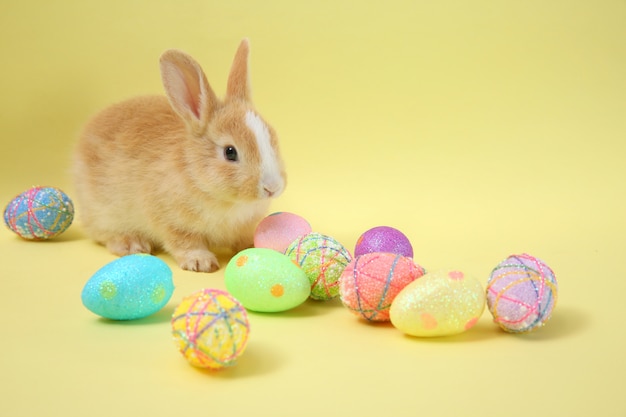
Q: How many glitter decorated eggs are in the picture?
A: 10